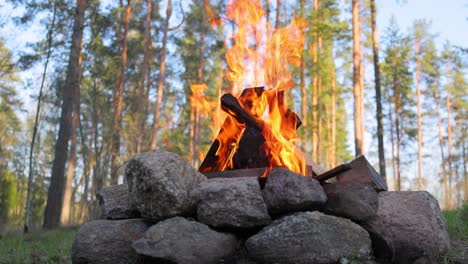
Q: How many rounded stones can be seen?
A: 9